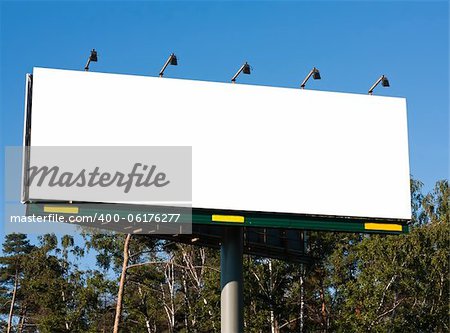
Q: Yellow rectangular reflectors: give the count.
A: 3